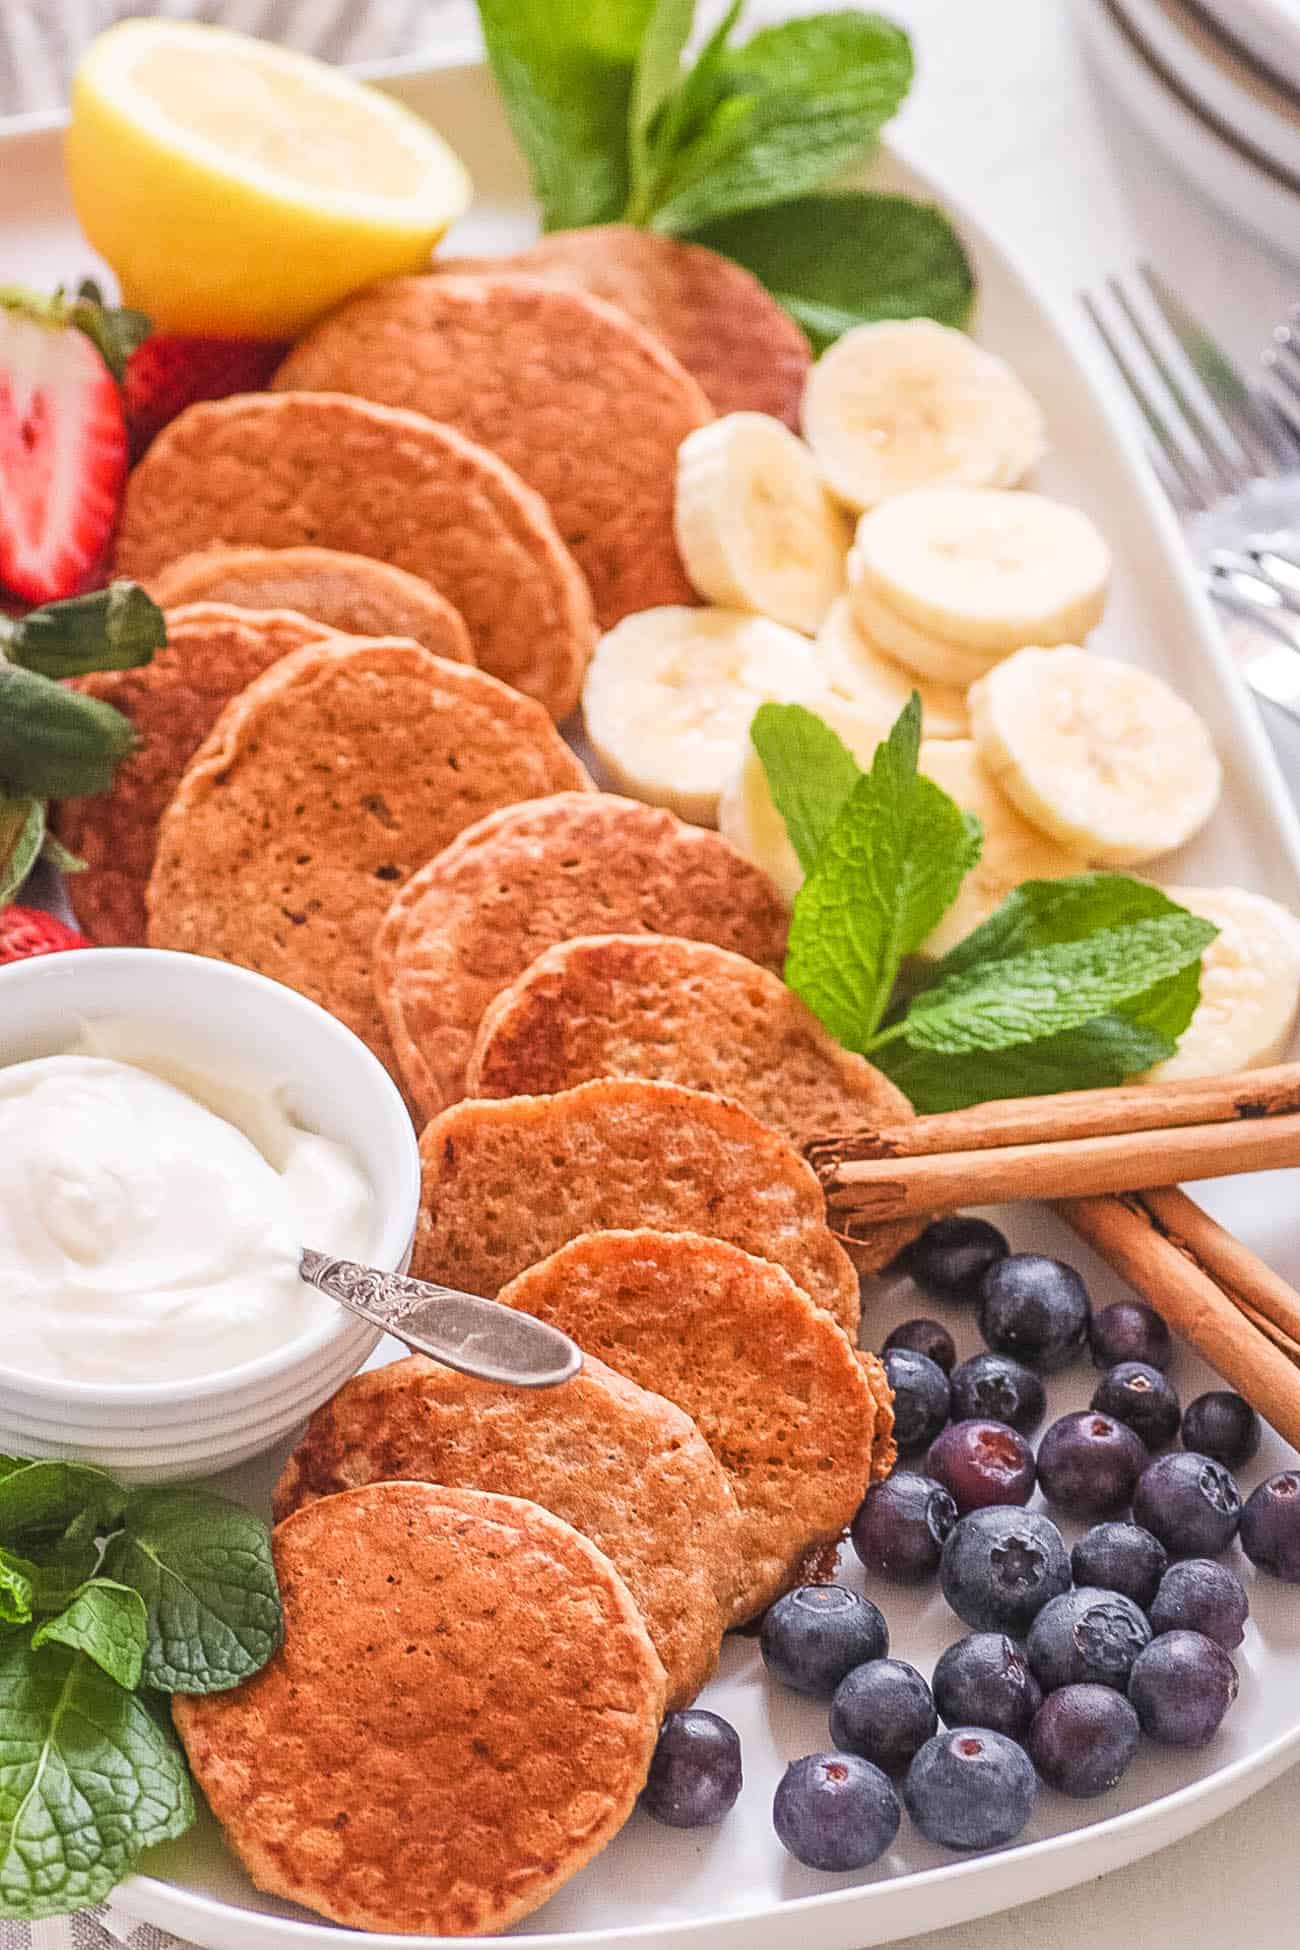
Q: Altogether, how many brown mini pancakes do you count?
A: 12